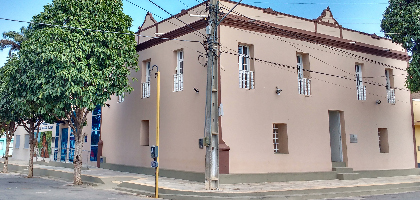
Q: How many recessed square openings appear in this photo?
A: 3